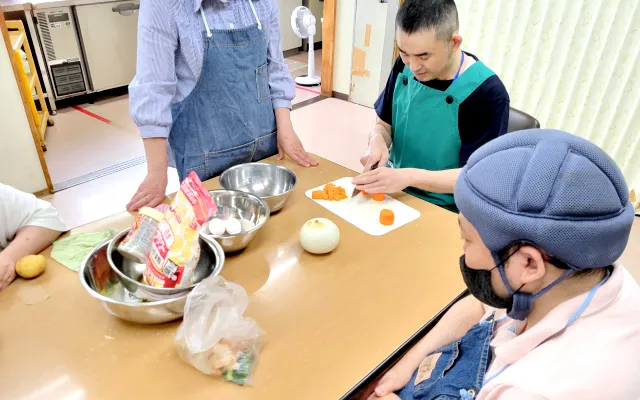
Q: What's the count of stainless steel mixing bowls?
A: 4